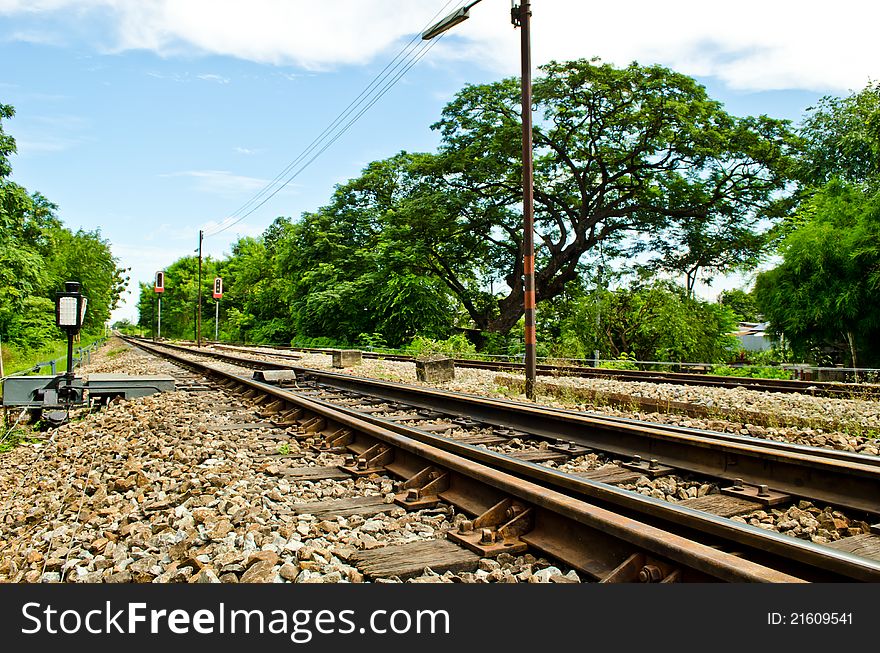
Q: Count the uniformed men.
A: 0